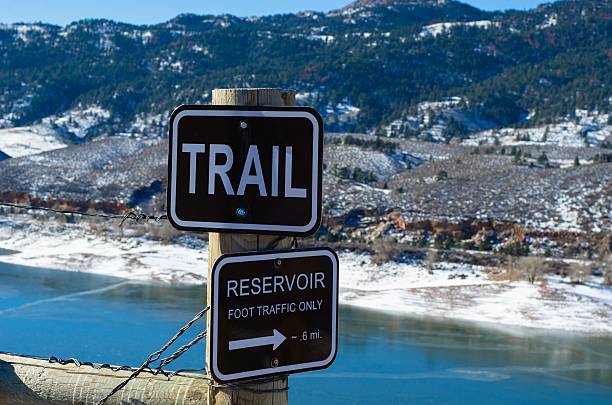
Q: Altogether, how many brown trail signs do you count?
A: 2